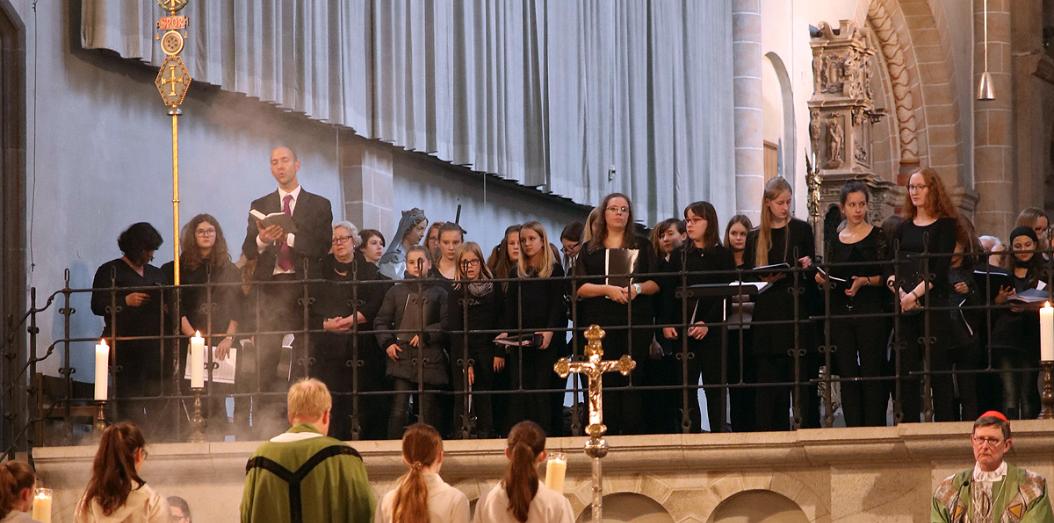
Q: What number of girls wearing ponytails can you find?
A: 4